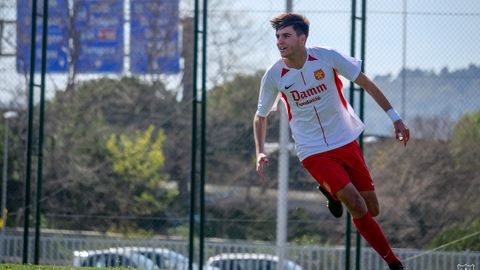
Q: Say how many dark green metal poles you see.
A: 6